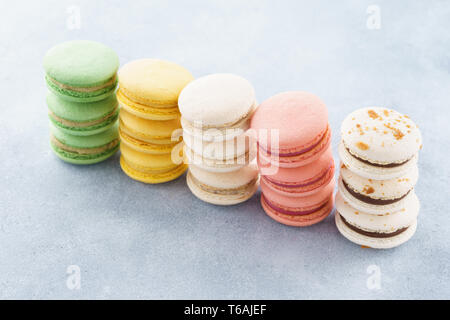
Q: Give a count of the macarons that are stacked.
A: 15